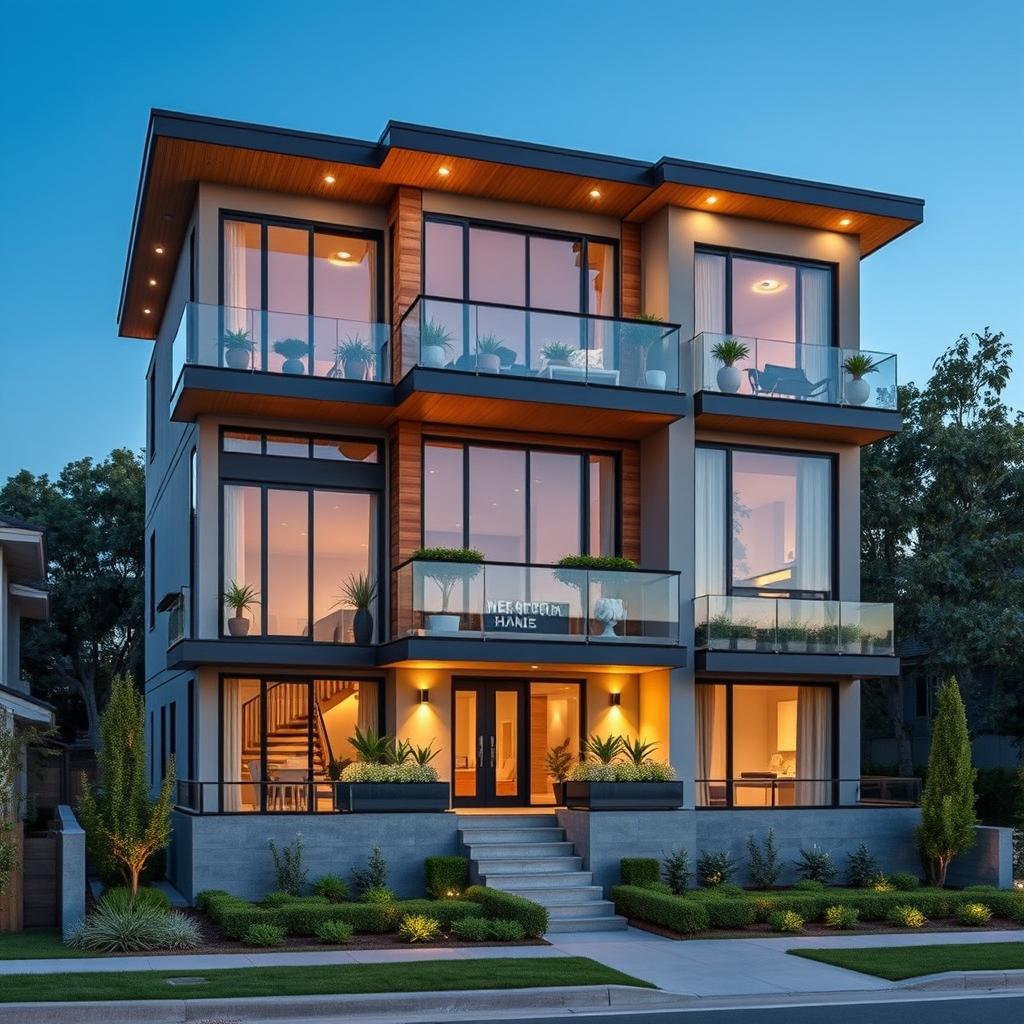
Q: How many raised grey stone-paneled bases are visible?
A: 2